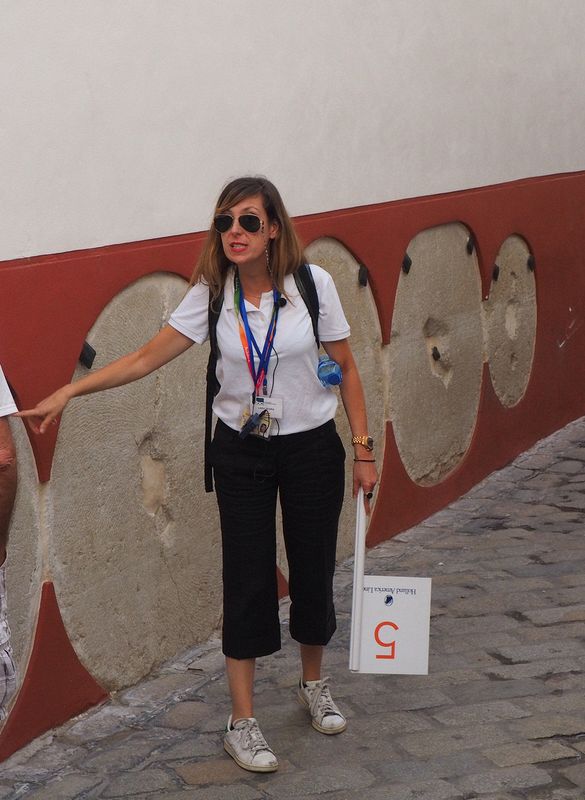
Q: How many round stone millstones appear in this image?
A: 5